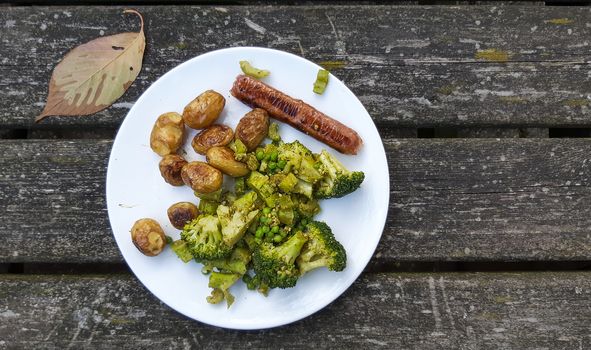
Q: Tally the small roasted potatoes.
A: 9